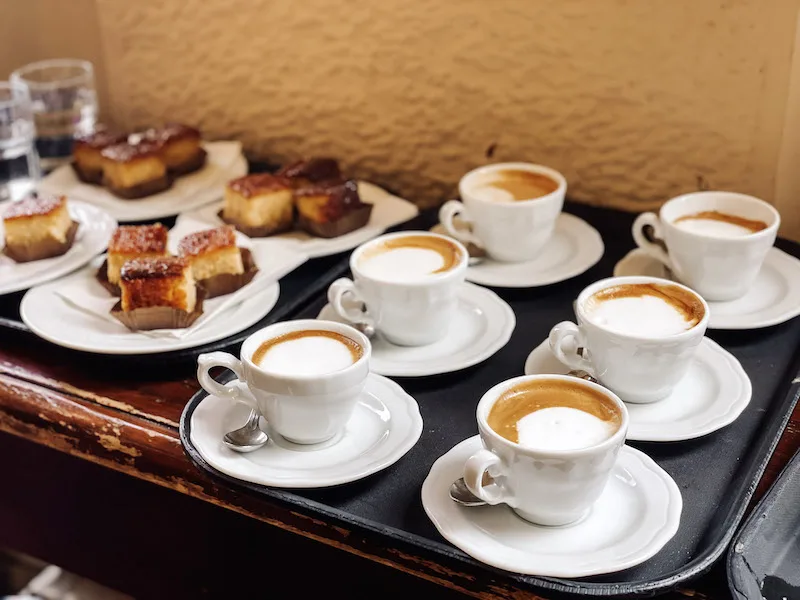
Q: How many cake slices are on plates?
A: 10